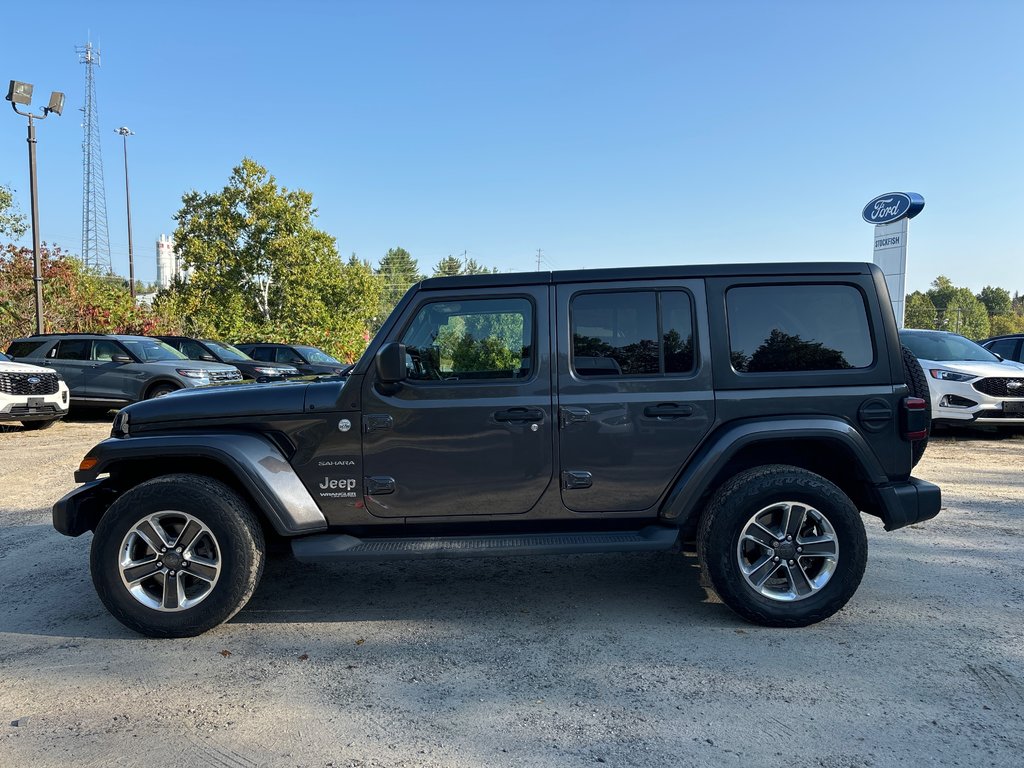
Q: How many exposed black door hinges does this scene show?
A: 4